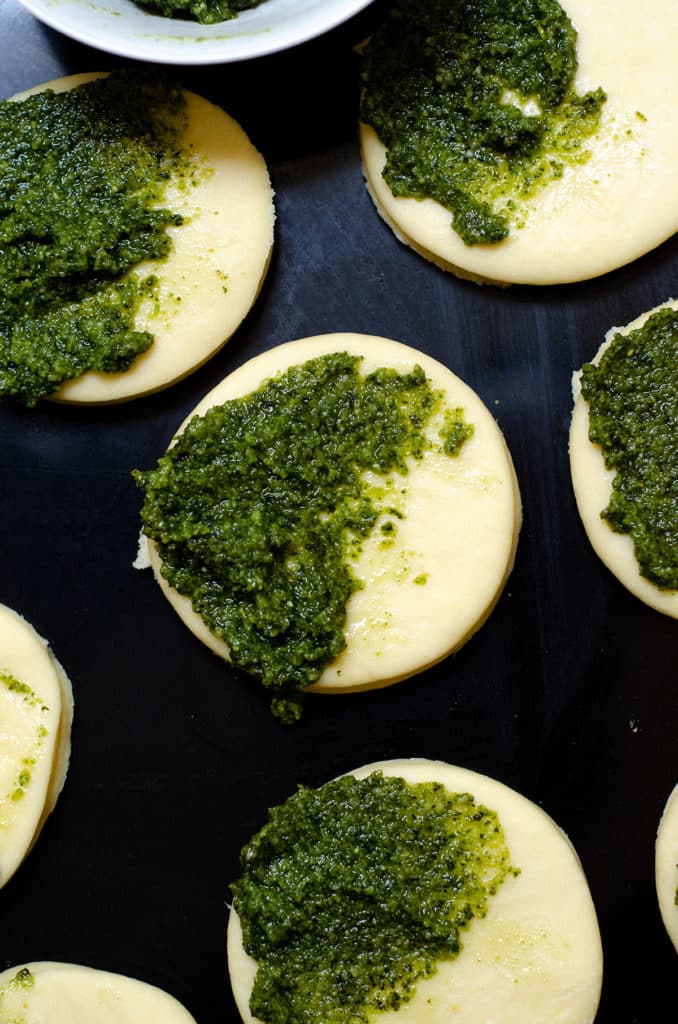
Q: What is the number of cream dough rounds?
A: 8